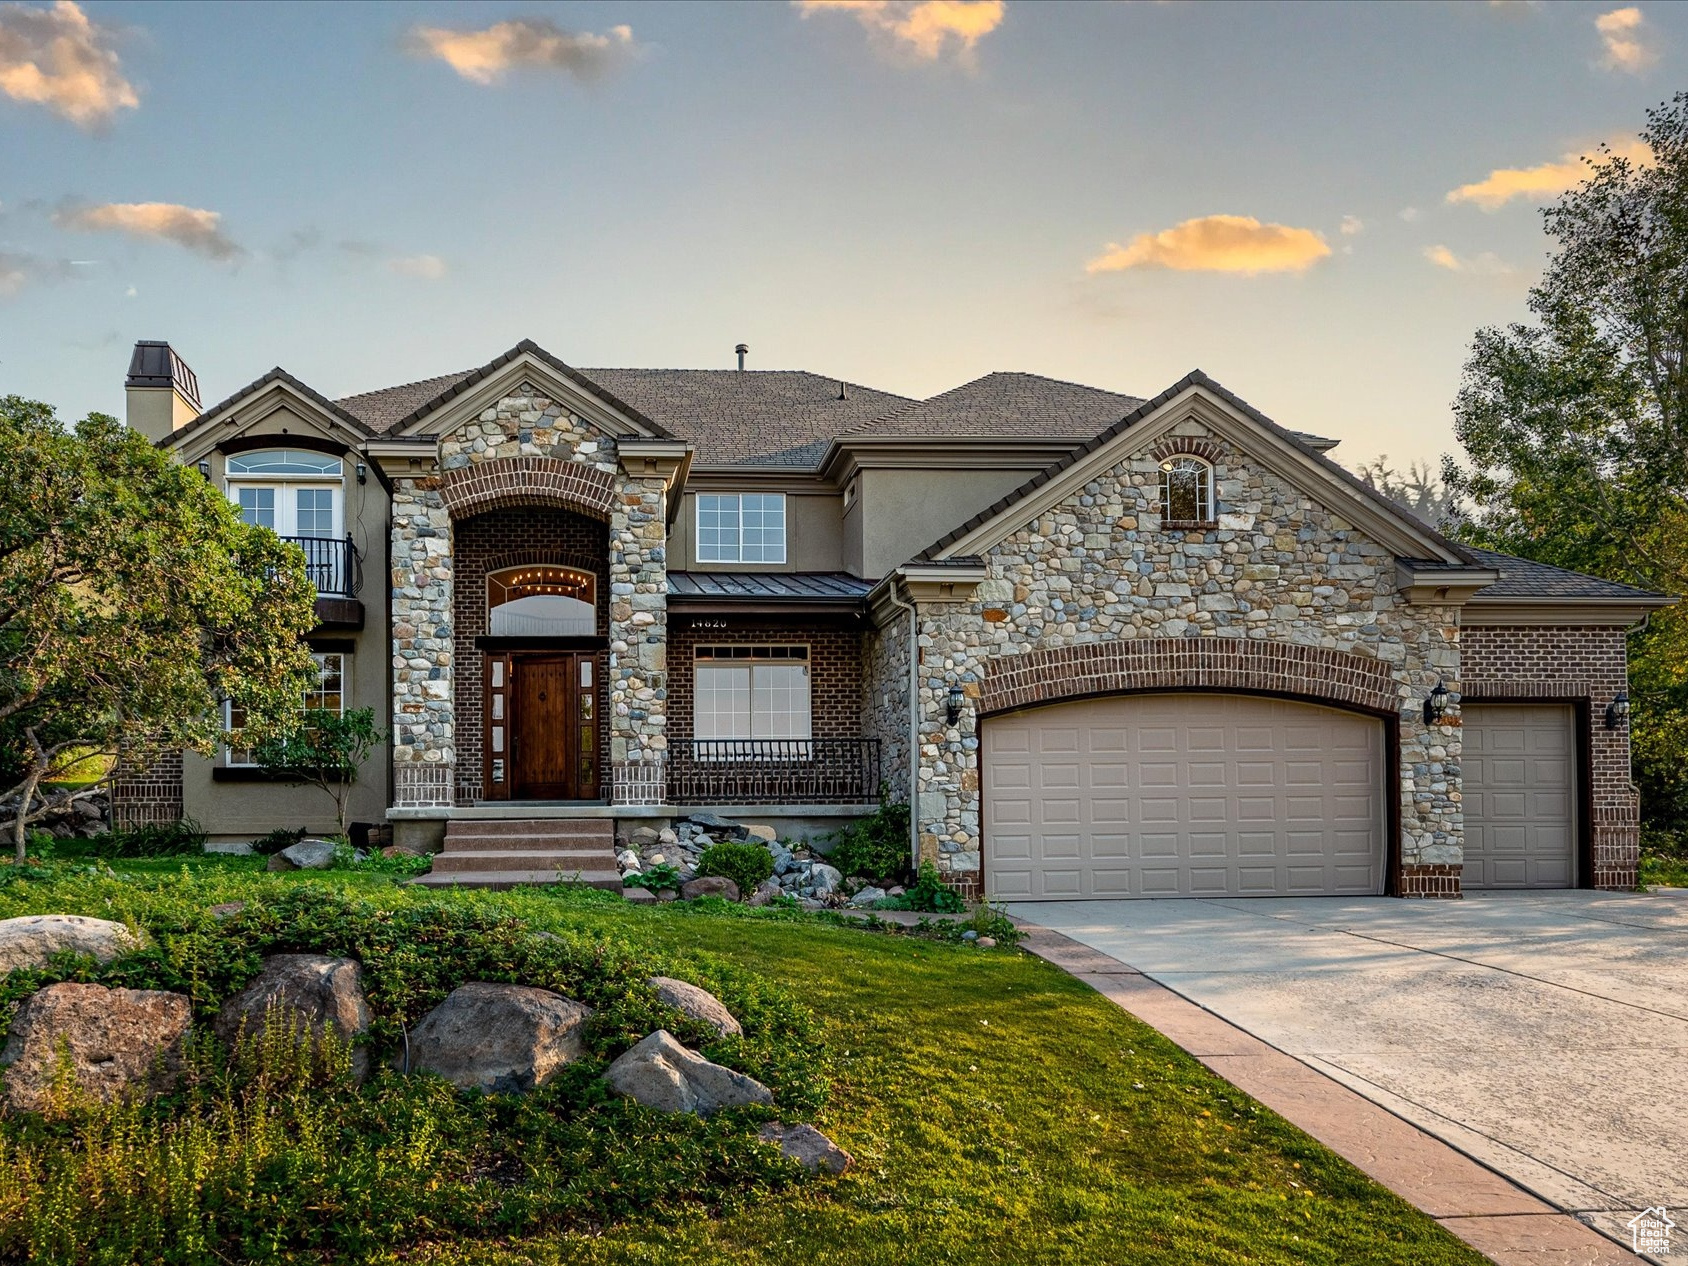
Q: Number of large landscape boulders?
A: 7